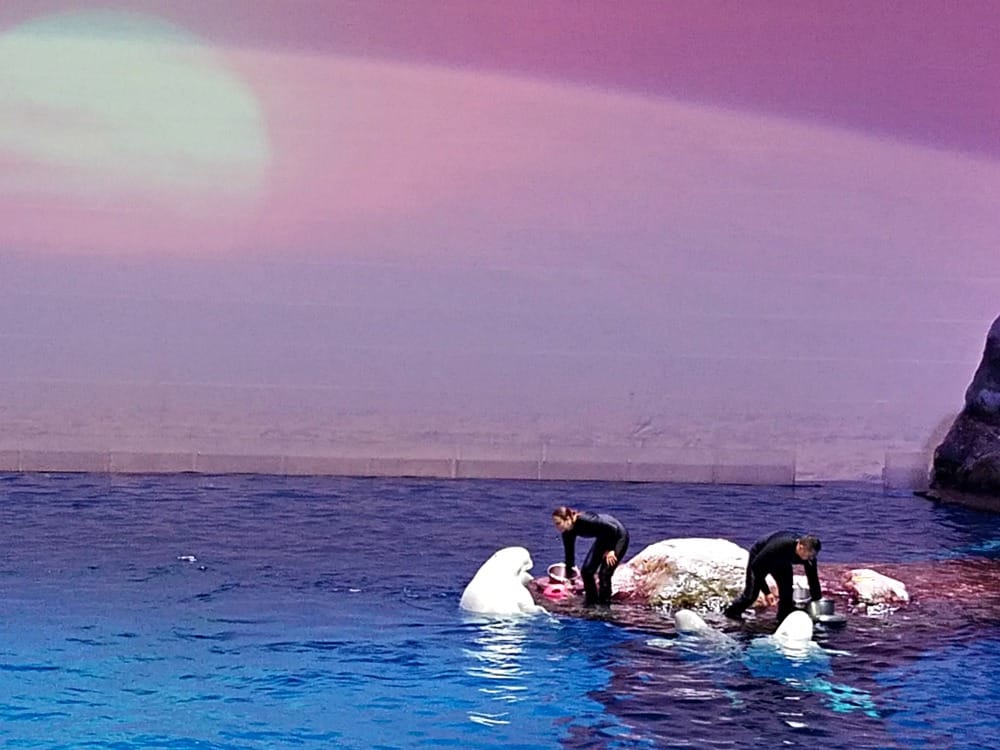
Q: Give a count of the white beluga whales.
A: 3